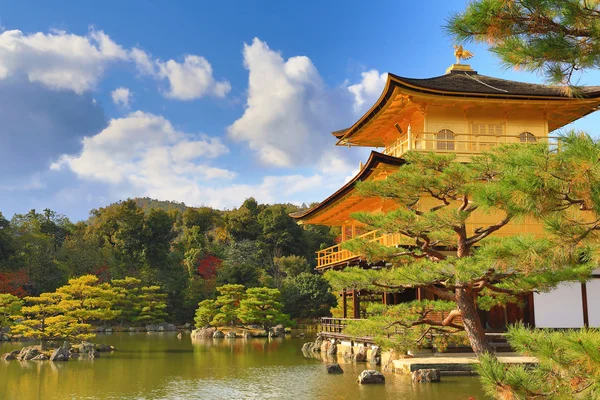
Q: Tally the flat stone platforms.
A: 1